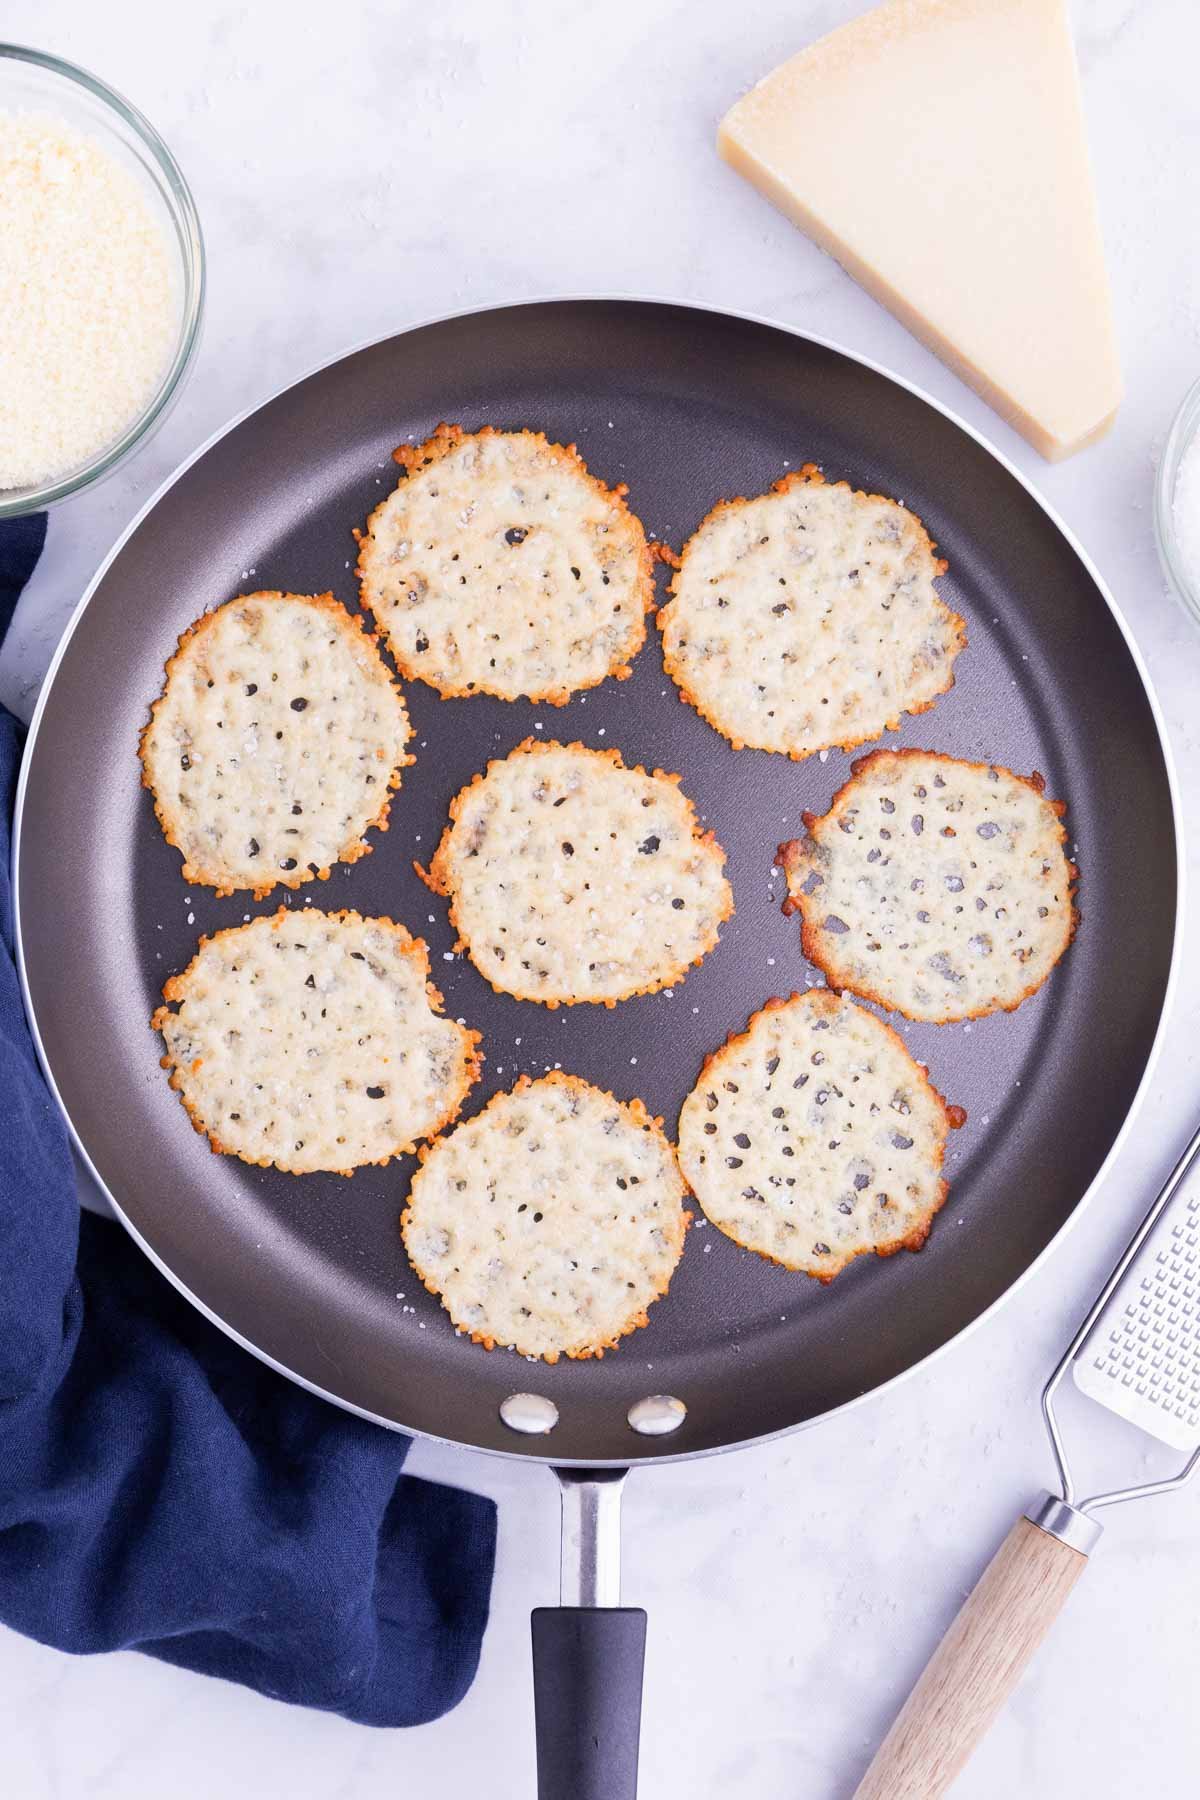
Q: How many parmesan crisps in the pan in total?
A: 8